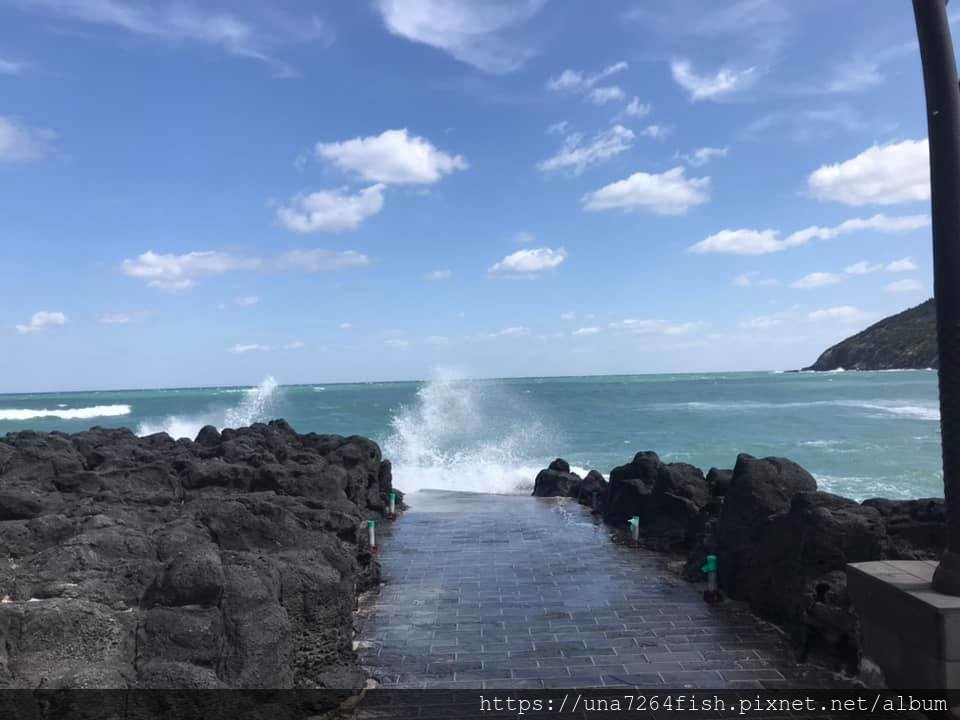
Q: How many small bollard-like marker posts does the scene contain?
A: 4